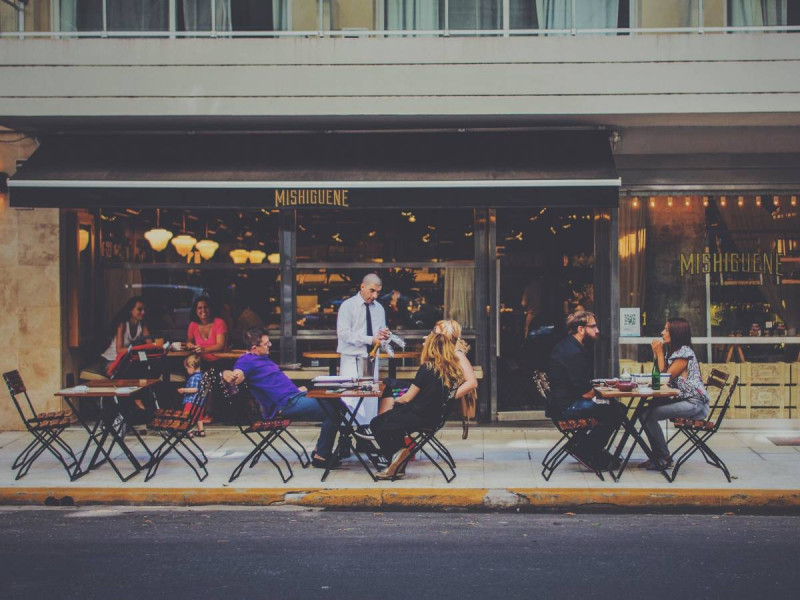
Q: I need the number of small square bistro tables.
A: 3